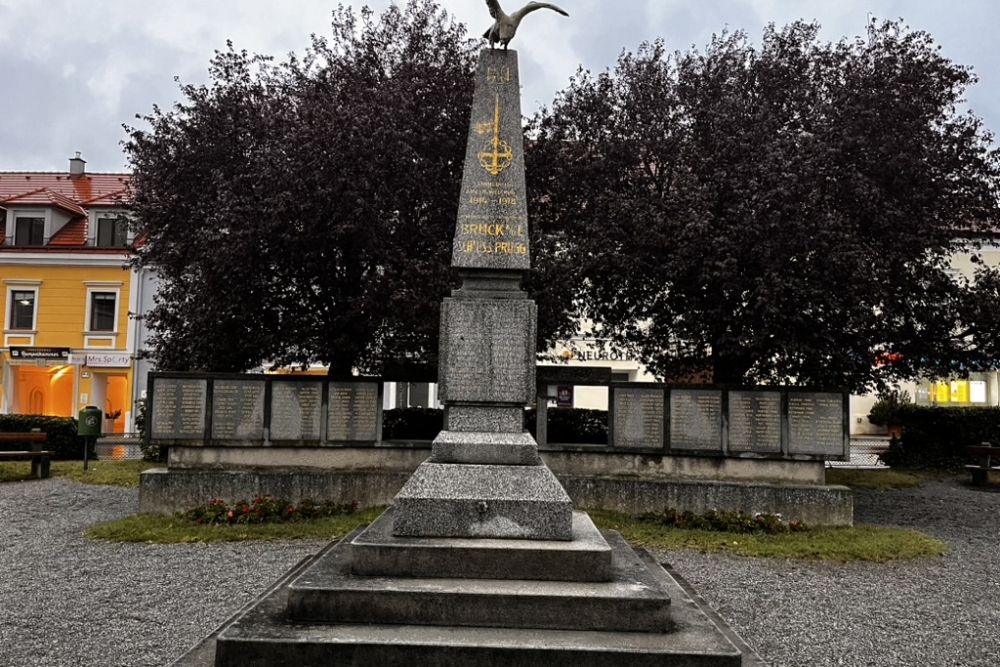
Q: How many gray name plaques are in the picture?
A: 8